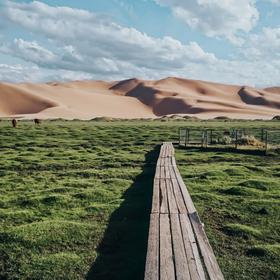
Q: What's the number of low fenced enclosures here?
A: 1